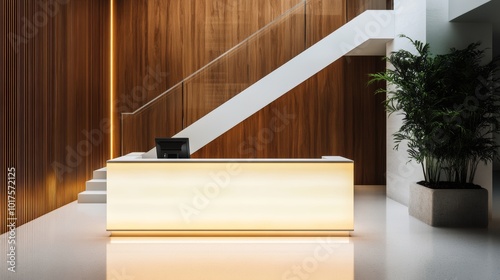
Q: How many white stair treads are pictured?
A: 3